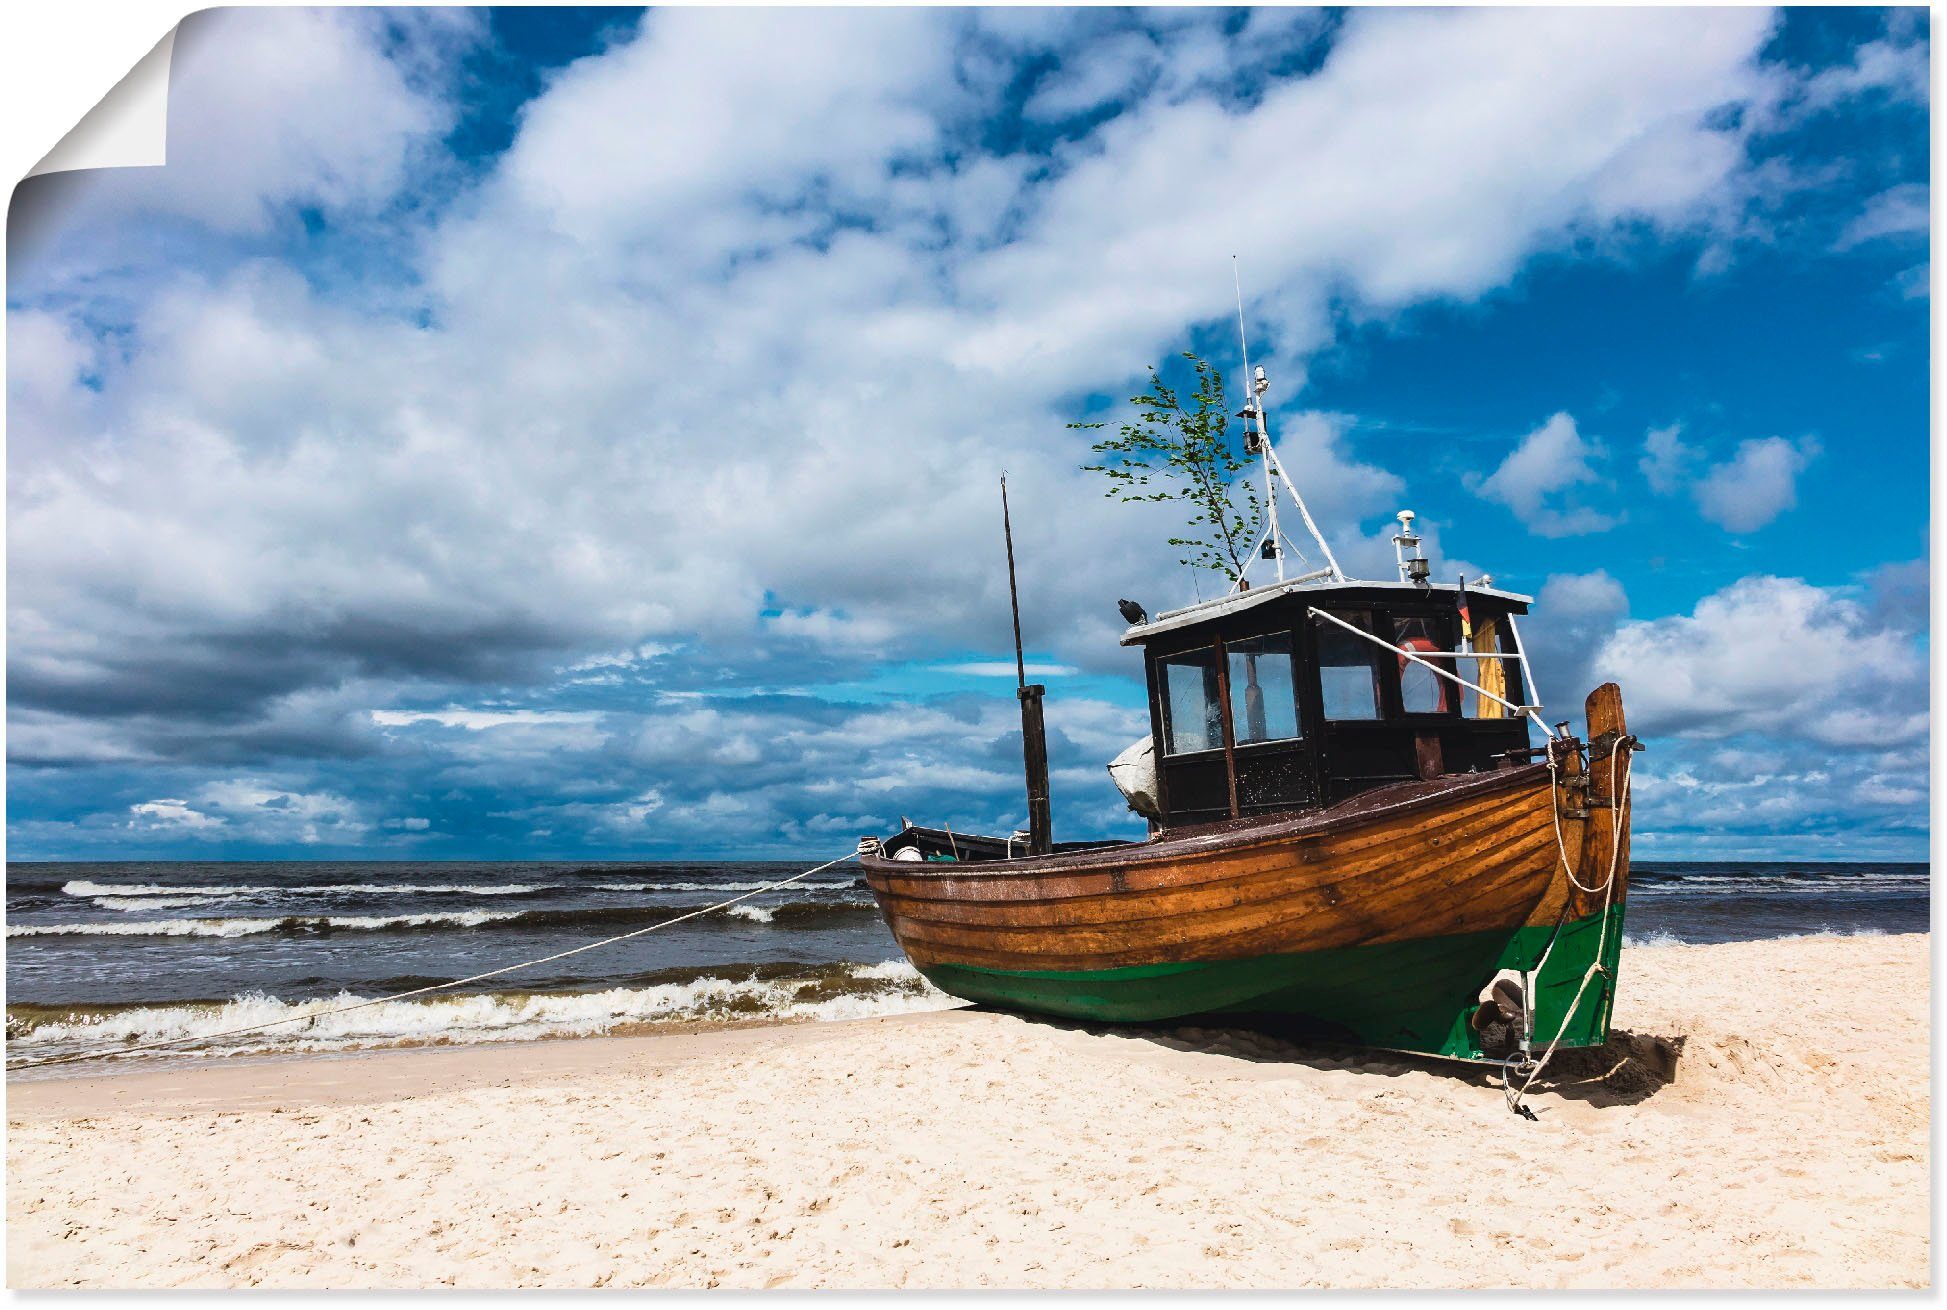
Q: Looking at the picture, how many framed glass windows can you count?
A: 5